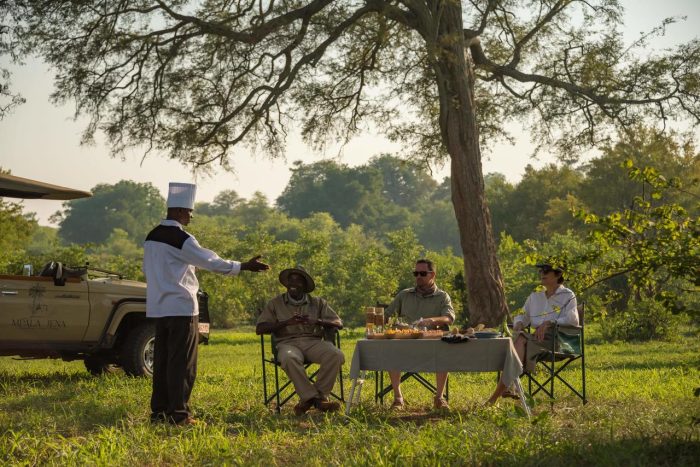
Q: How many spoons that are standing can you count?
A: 0